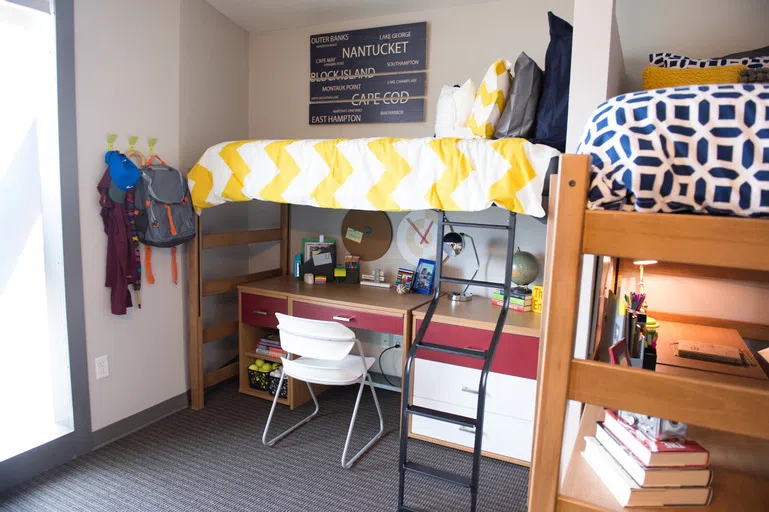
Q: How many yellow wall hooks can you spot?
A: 3